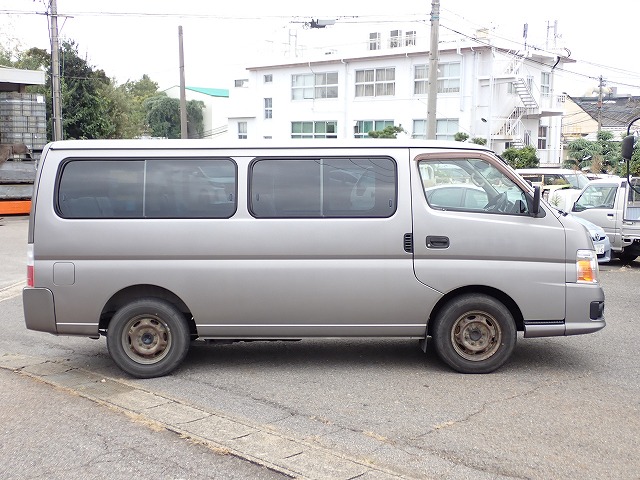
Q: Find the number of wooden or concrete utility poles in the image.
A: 4